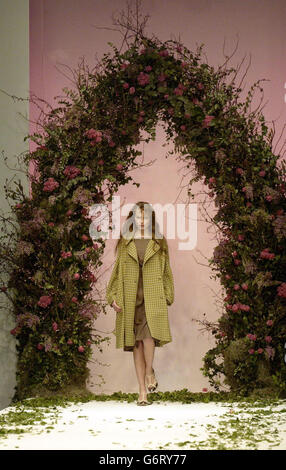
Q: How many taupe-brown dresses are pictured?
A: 1